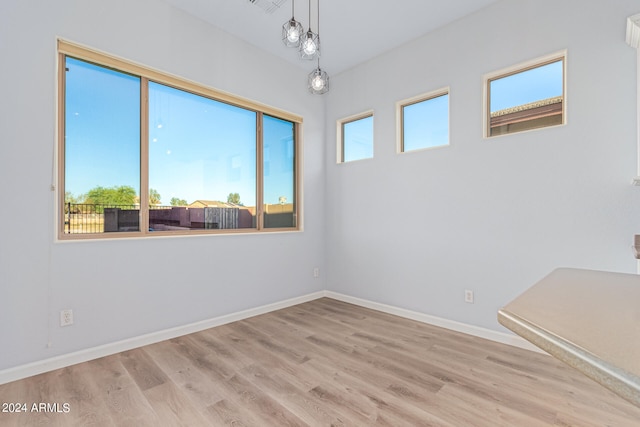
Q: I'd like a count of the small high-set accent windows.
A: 3